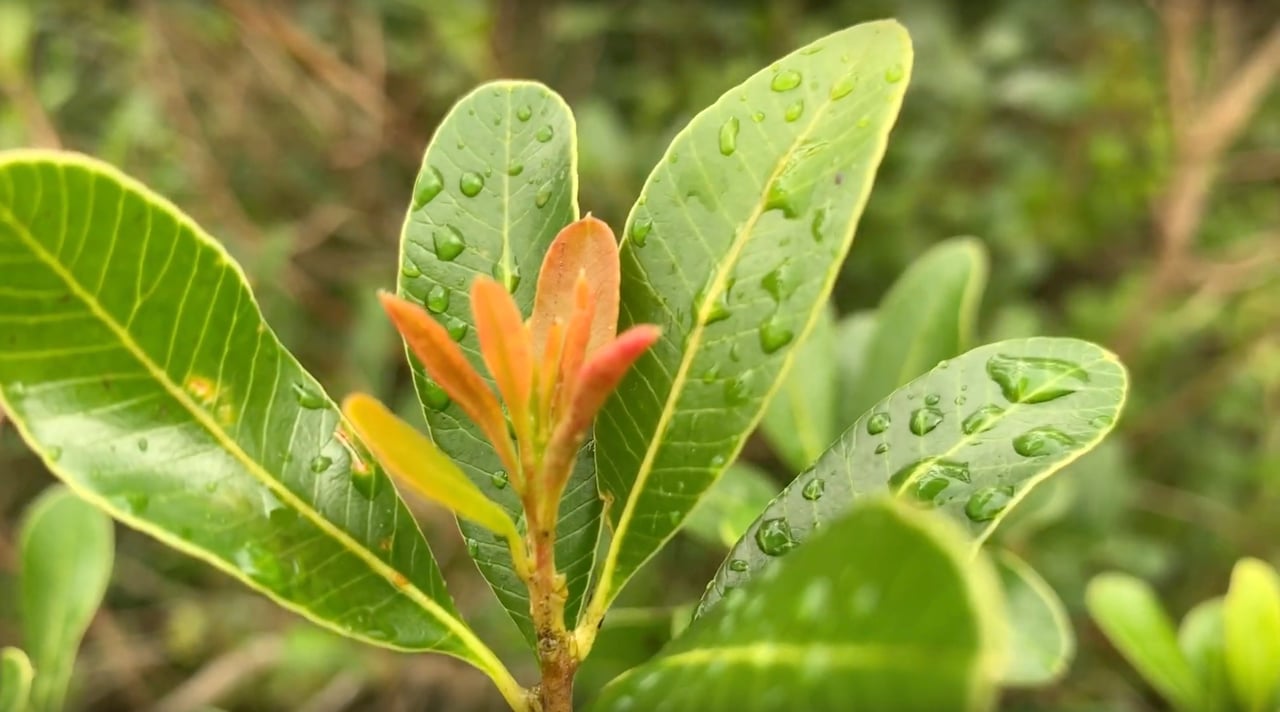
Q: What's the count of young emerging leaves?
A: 7